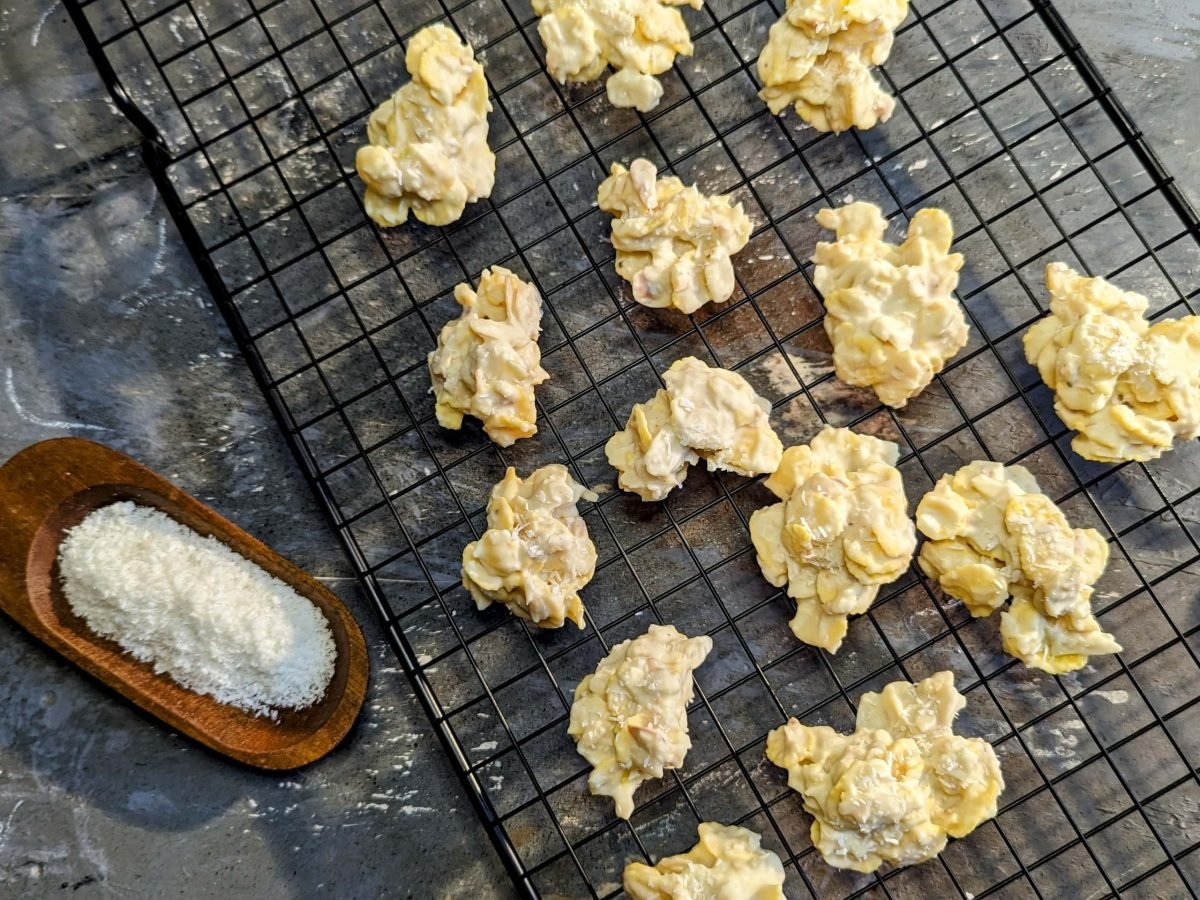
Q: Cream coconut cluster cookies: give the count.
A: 14